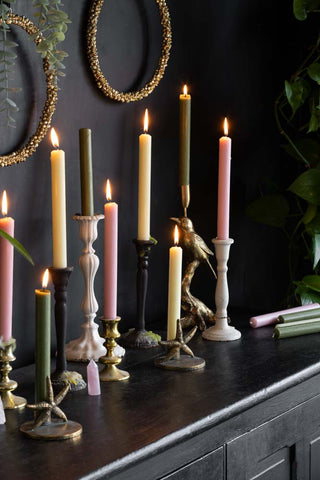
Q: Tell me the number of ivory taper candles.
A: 3